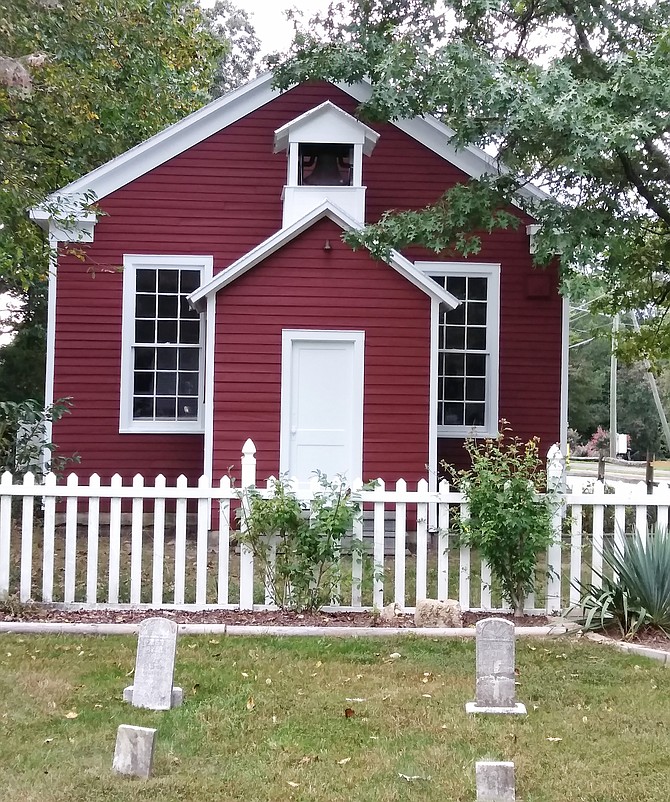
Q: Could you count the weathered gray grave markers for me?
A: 4